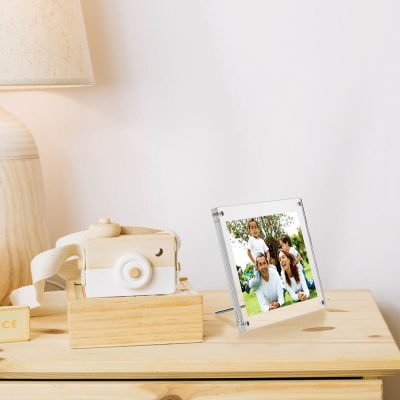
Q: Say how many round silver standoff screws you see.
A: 4